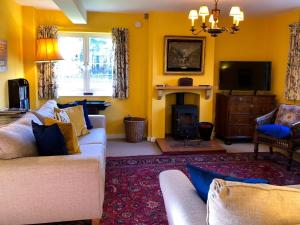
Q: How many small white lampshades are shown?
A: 5